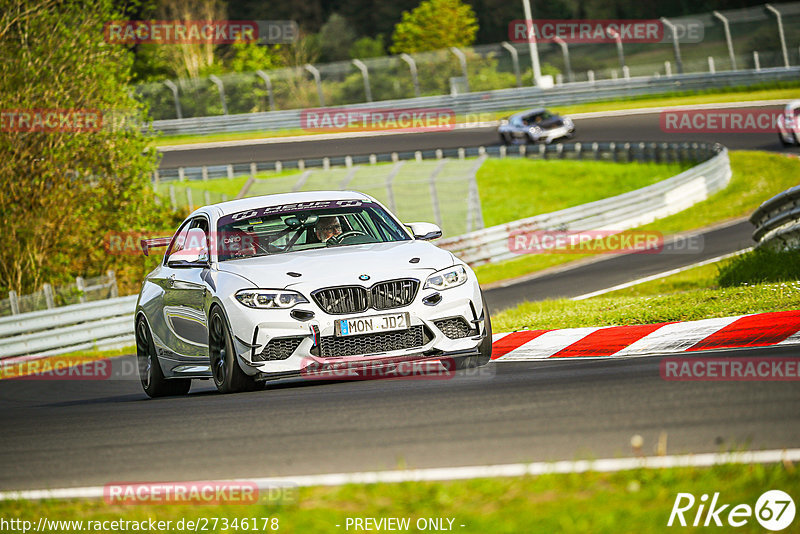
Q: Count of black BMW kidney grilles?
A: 2